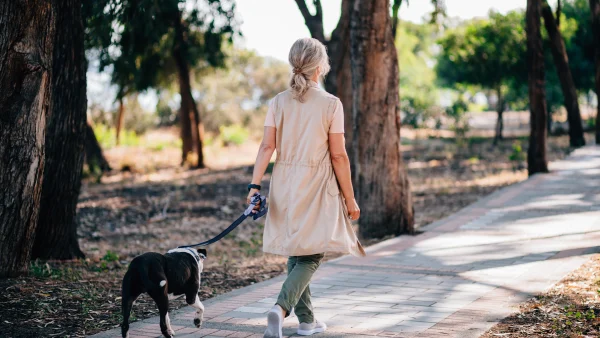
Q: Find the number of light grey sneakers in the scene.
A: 2